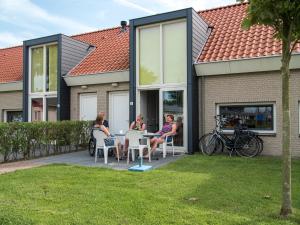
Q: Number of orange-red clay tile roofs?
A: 3